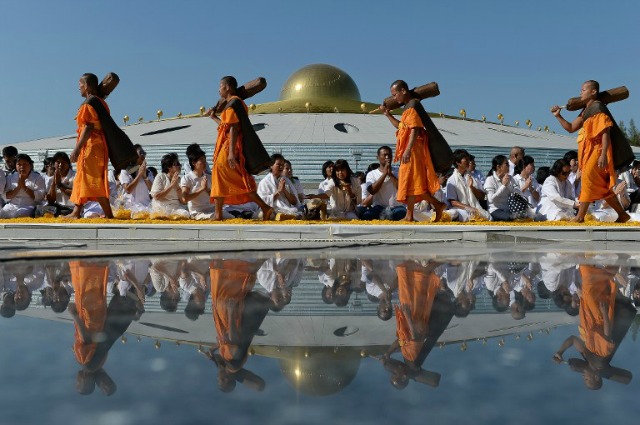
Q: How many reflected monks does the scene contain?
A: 4